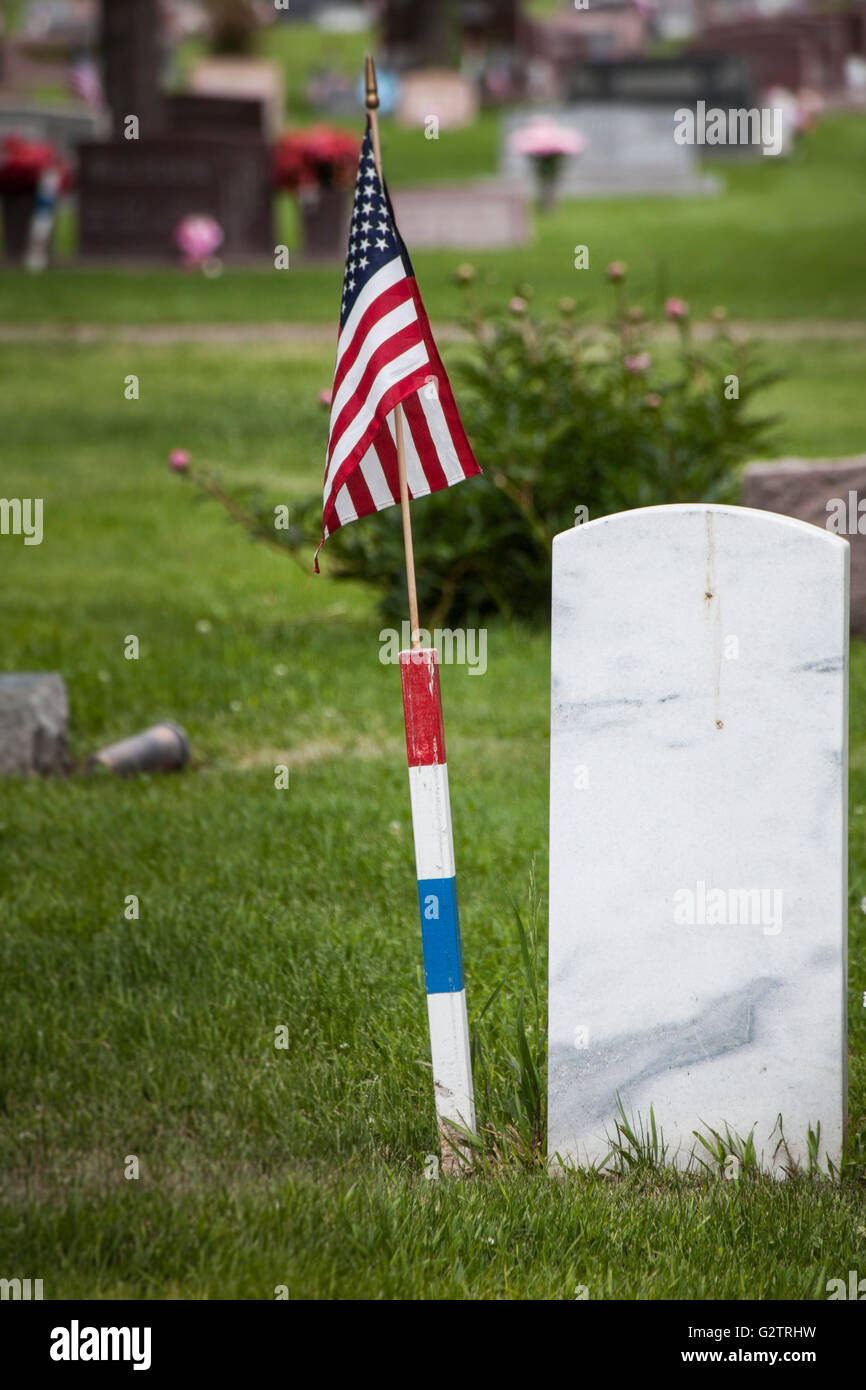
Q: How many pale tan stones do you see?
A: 2